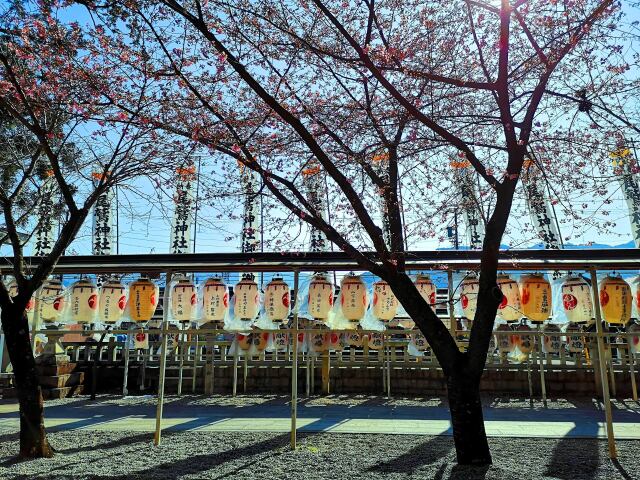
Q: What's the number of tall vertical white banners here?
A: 9